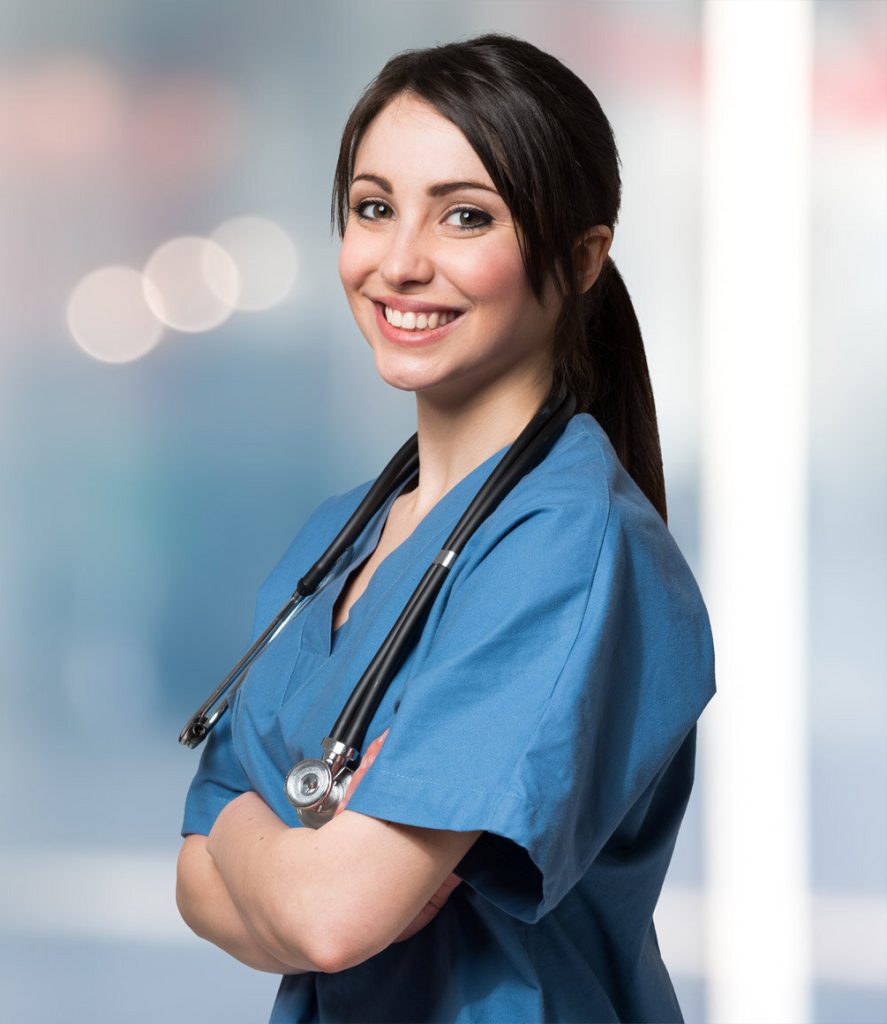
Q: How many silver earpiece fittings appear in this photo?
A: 2